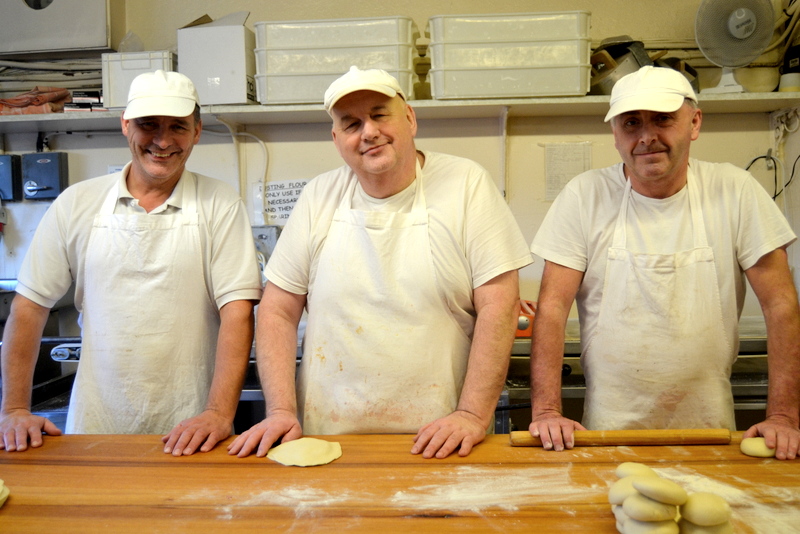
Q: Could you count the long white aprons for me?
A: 3